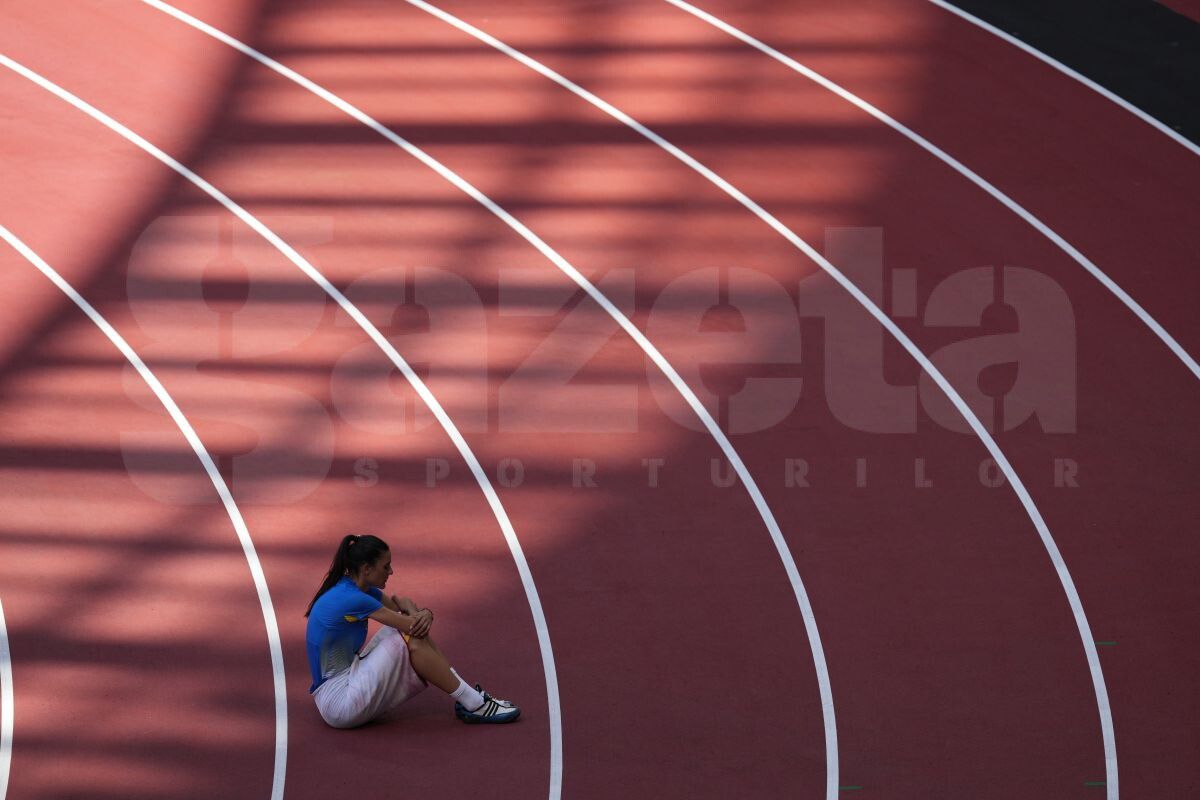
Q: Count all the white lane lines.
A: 7